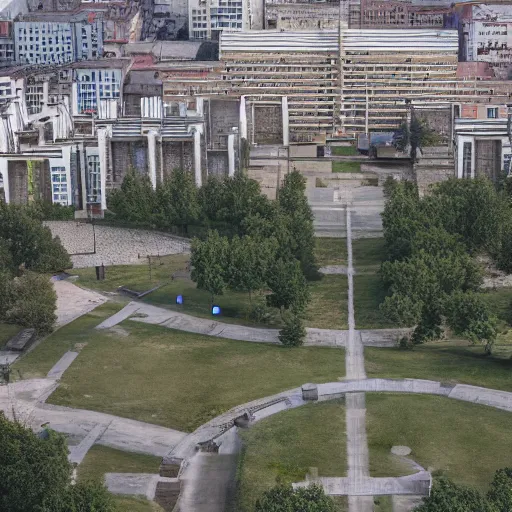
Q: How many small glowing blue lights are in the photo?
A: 2